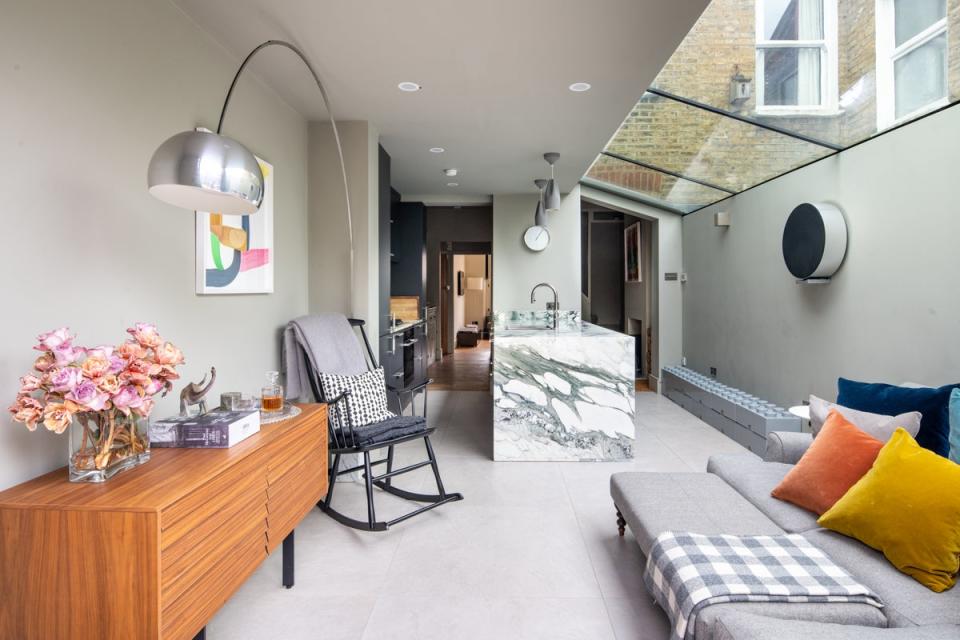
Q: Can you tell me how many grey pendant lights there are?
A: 2